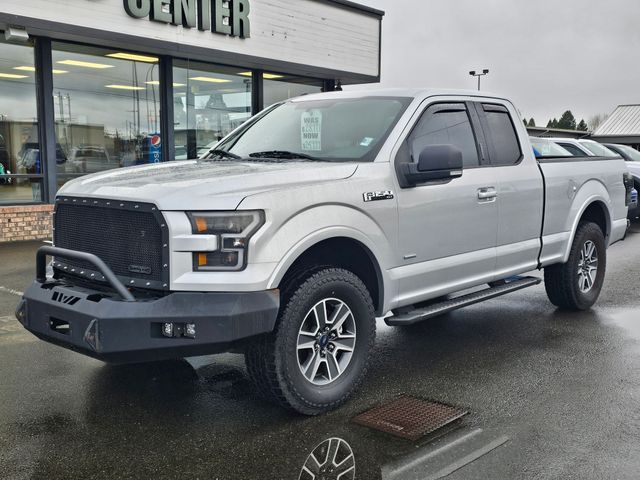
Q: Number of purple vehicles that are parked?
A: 0